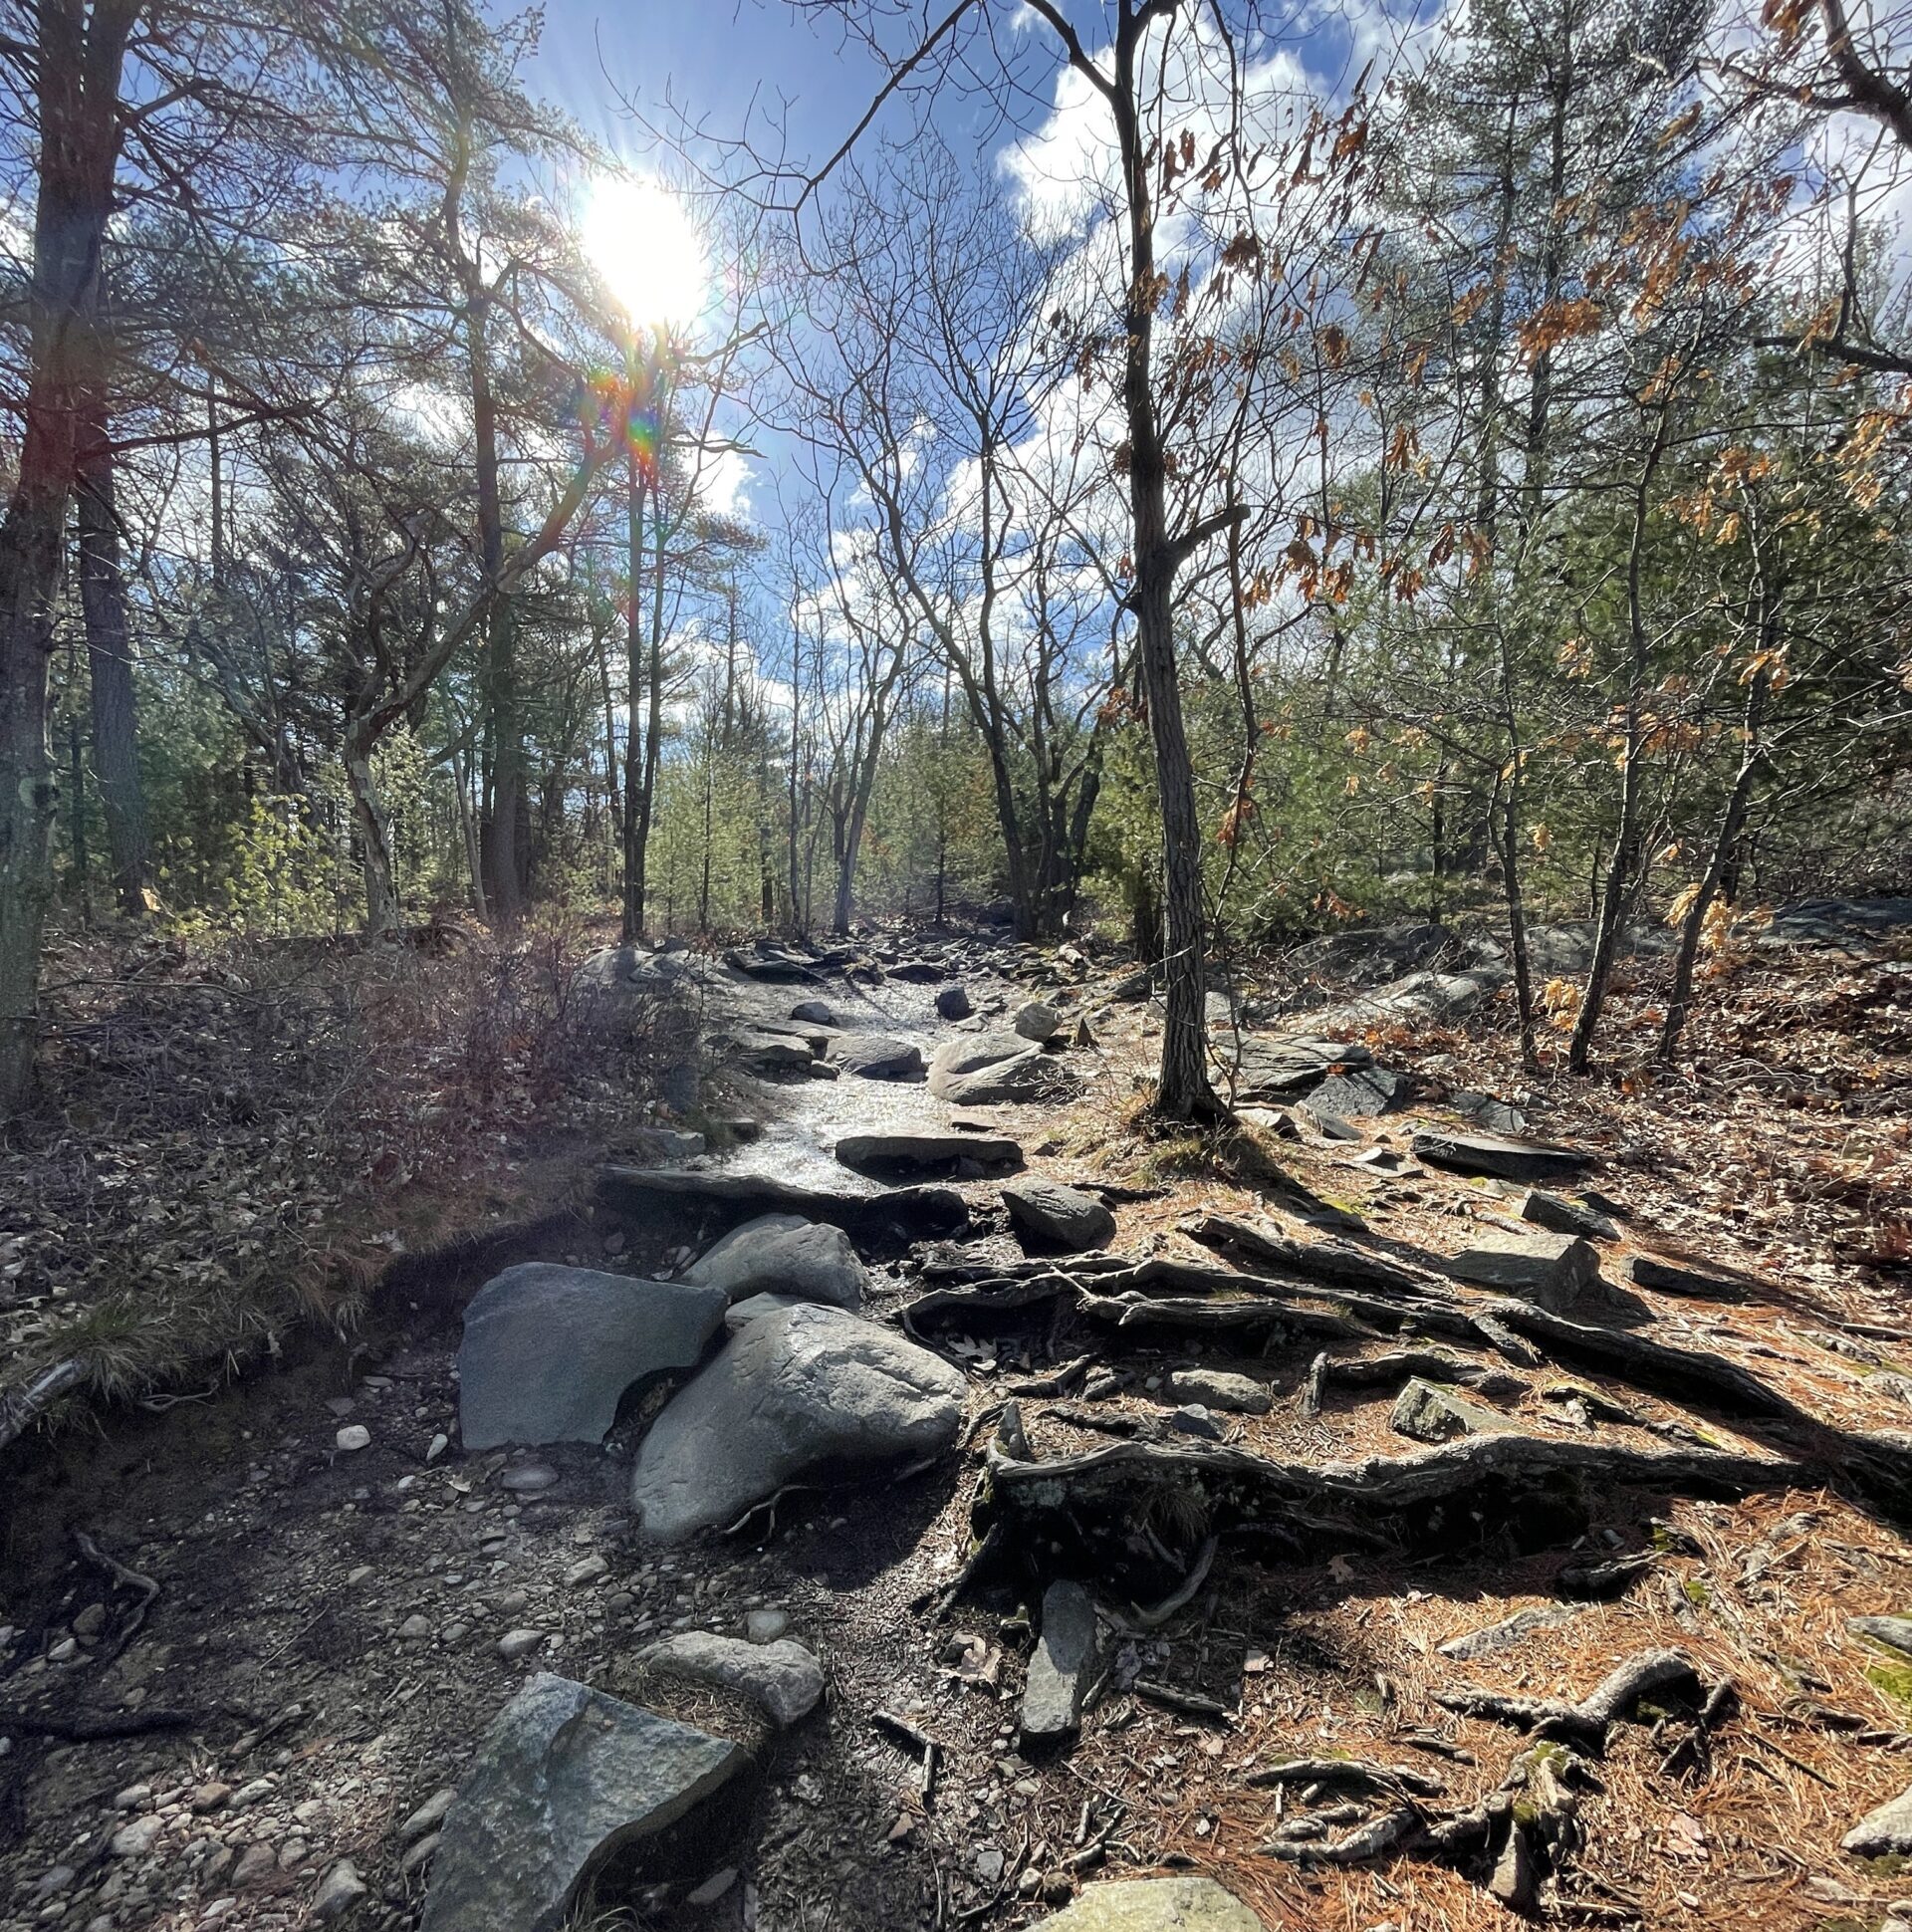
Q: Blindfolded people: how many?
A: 0